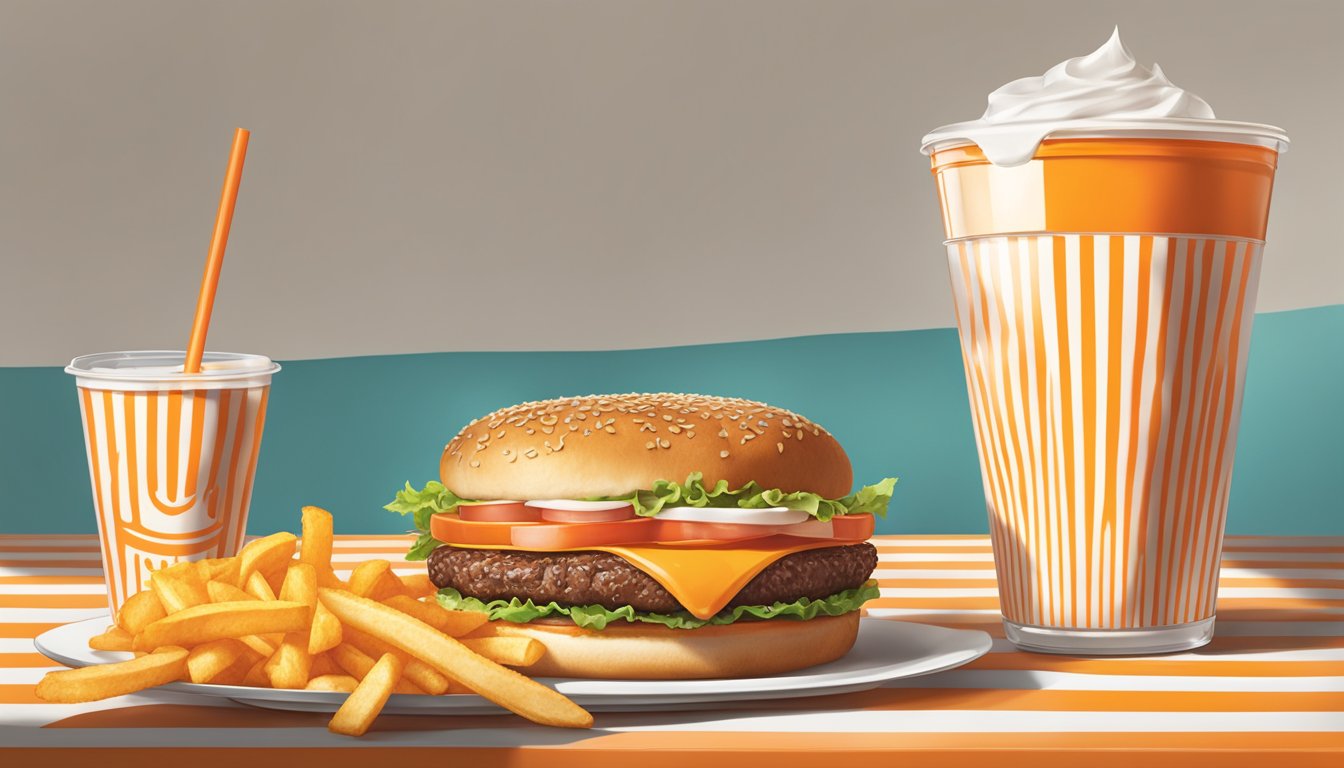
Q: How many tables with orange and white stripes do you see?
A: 1